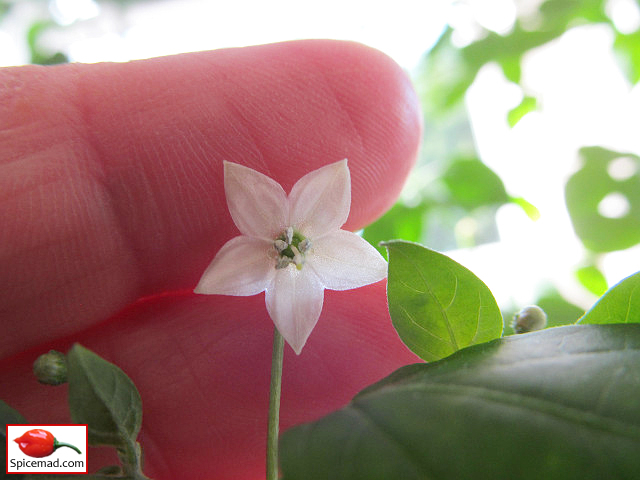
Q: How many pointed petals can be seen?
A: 5